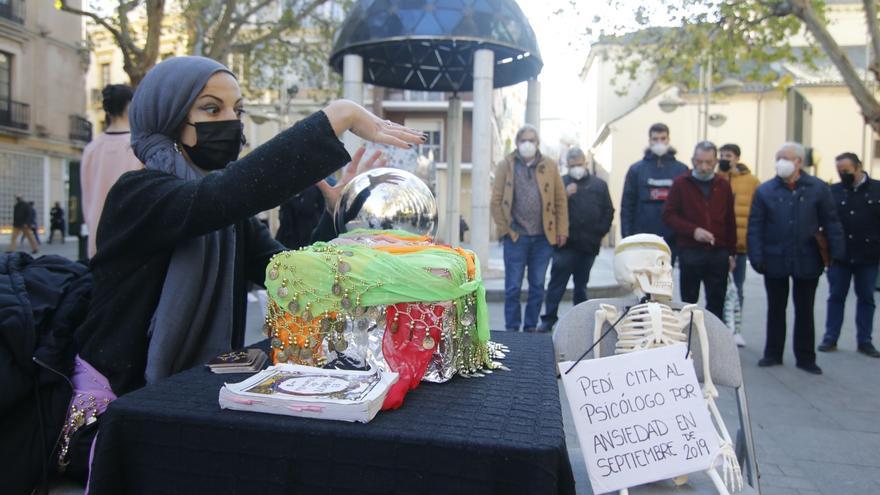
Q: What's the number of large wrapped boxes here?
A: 1